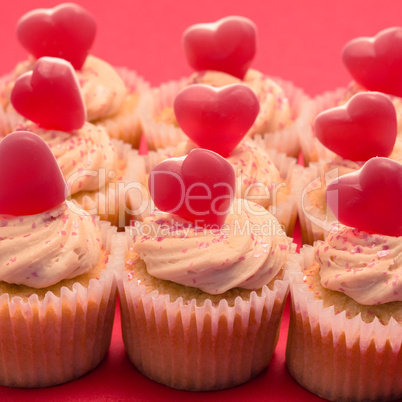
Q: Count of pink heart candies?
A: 9